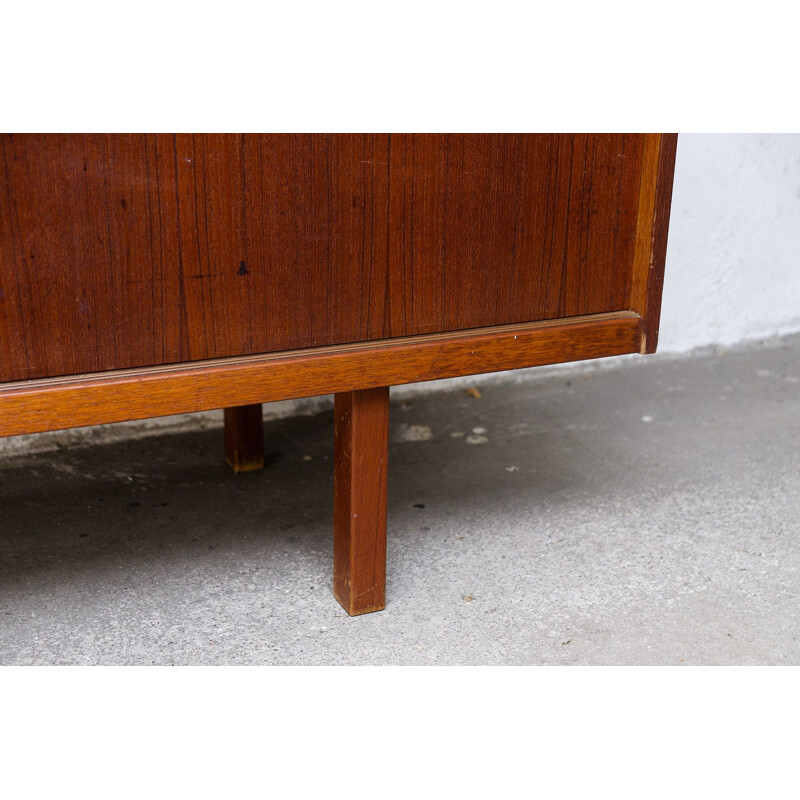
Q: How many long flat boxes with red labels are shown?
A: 0